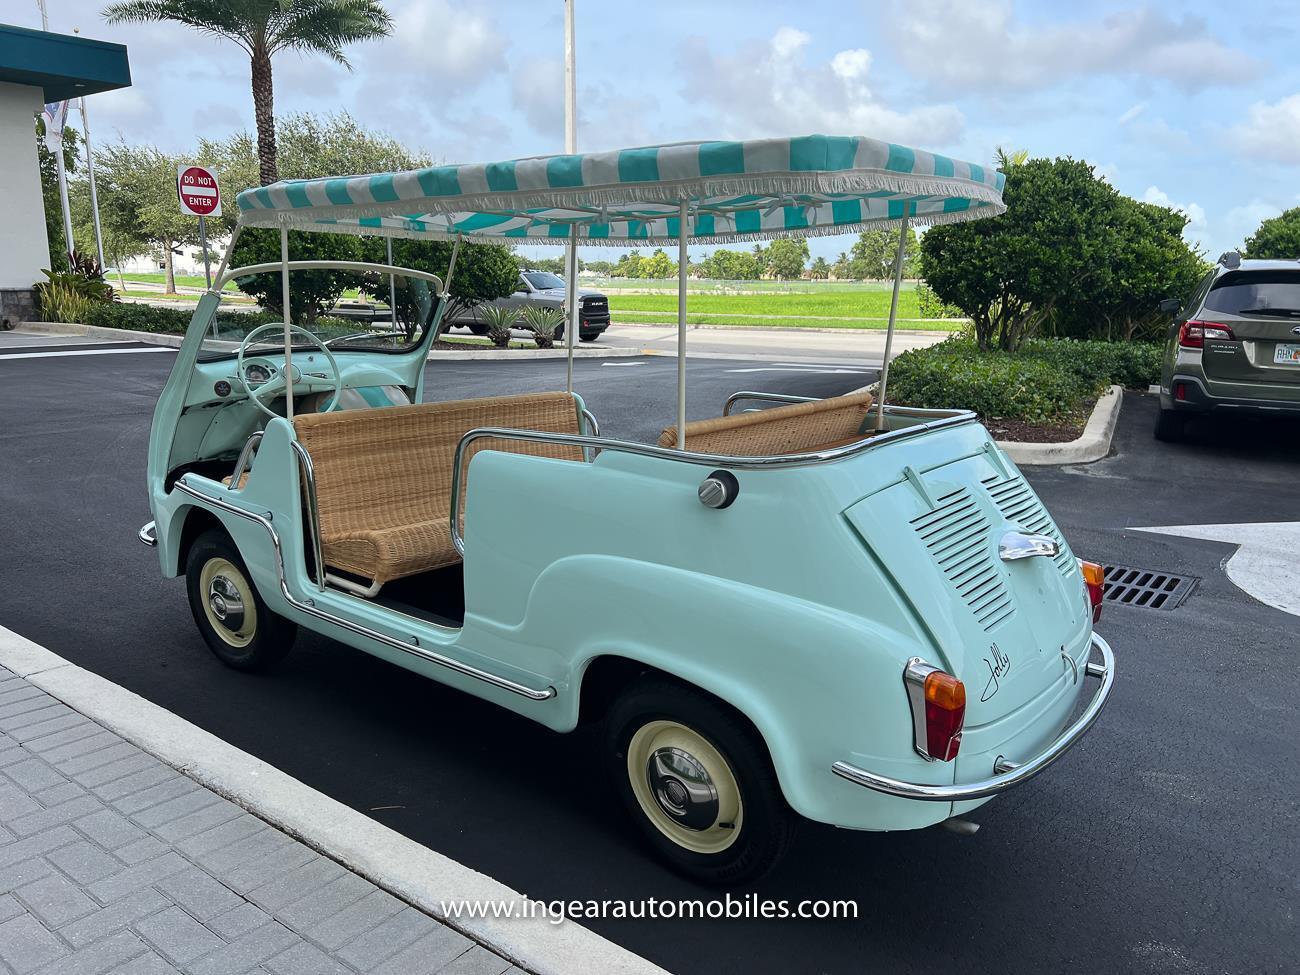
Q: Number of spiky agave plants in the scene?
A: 2